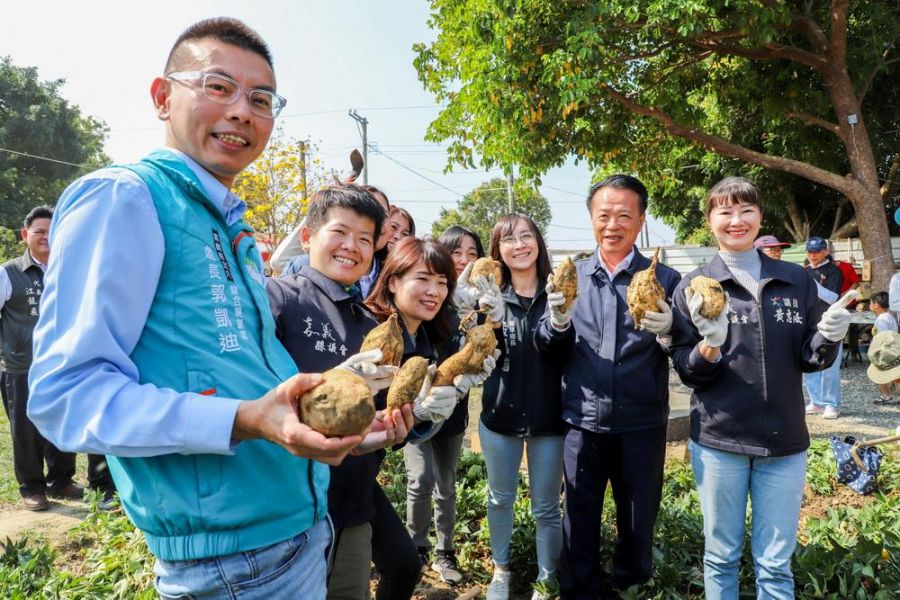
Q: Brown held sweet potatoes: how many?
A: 9